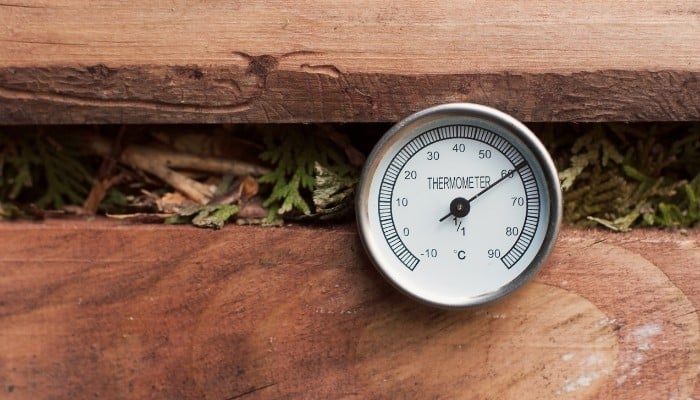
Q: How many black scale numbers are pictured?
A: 11